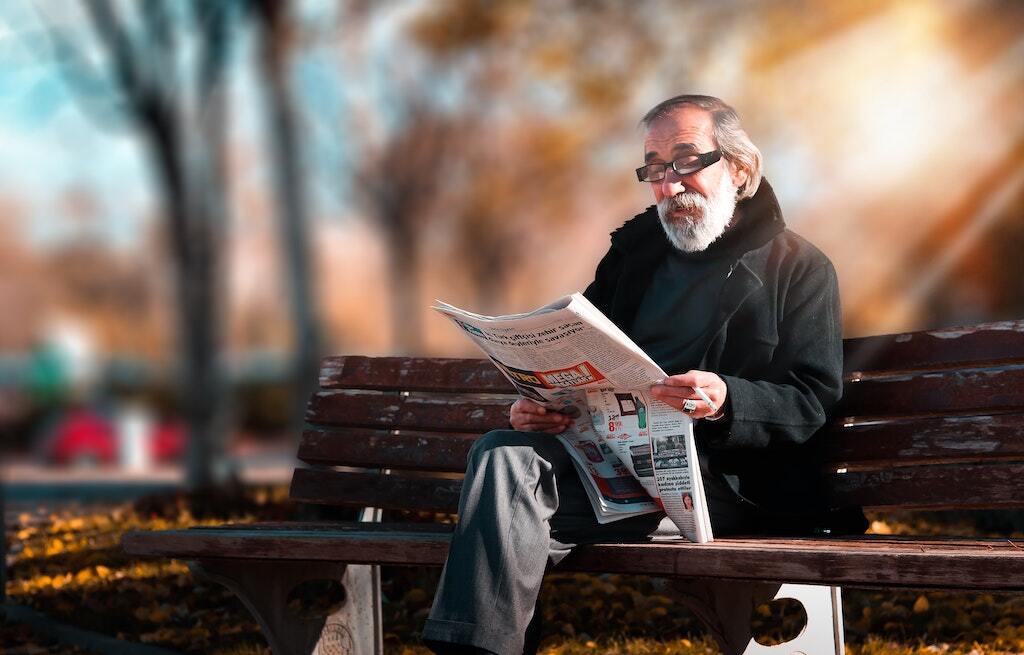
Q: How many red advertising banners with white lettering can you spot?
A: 1